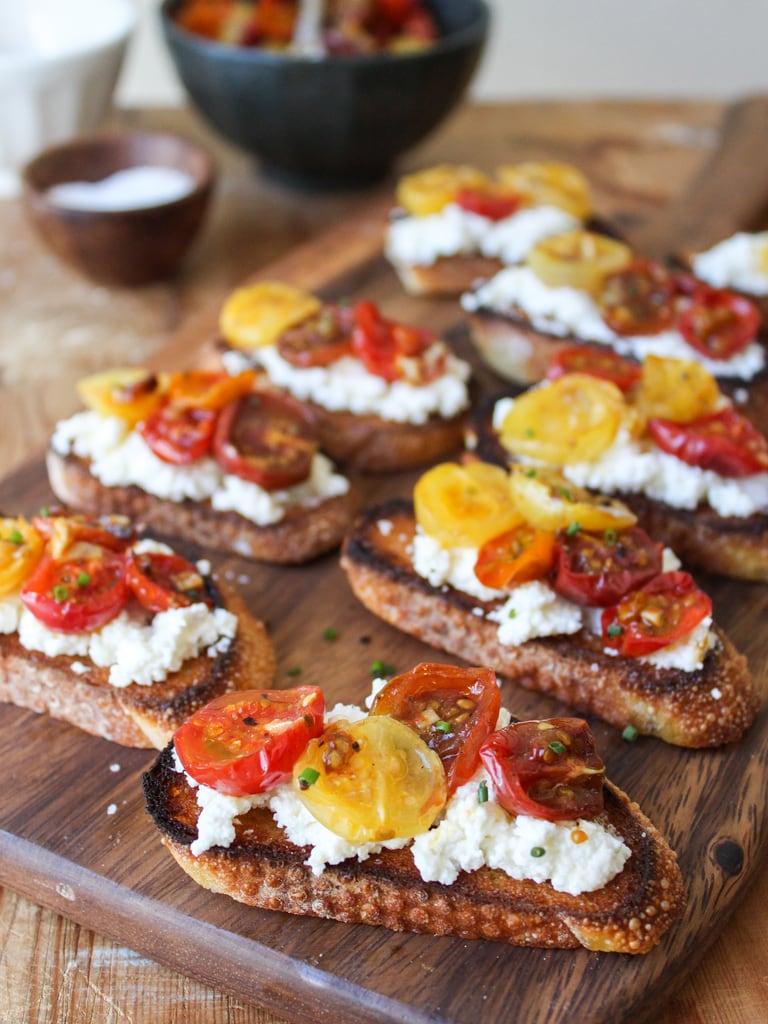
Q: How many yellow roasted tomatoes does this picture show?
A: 11